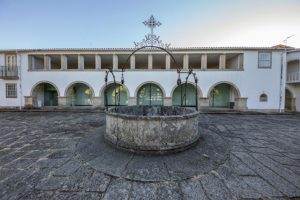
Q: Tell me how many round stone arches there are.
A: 6